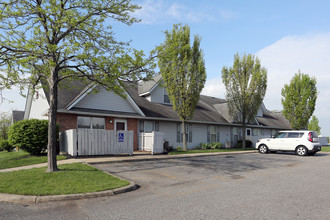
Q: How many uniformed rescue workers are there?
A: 0